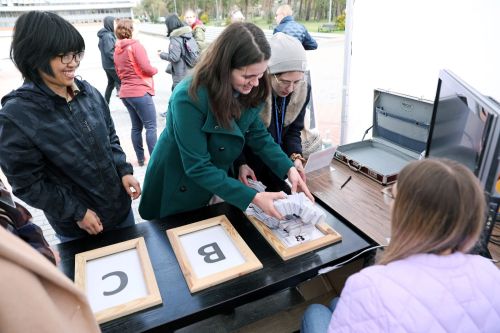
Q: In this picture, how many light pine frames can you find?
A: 3